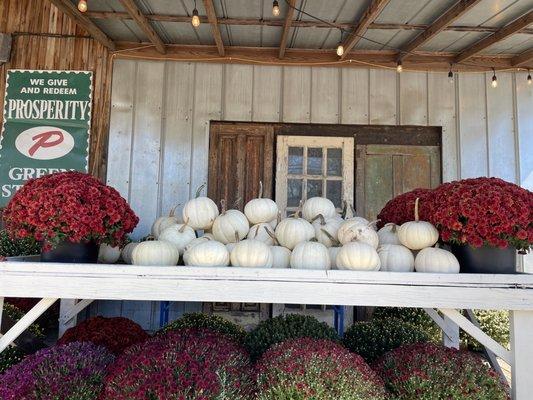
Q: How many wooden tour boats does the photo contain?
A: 0